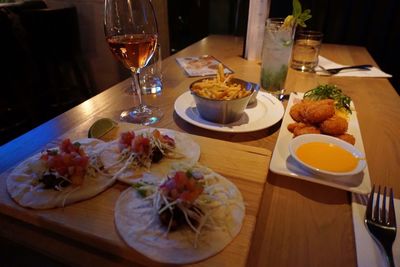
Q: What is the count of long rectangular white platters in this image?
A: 1